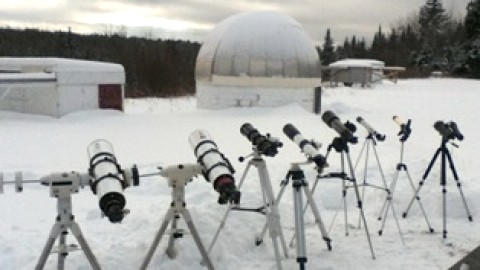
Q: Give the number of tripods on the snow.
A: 8